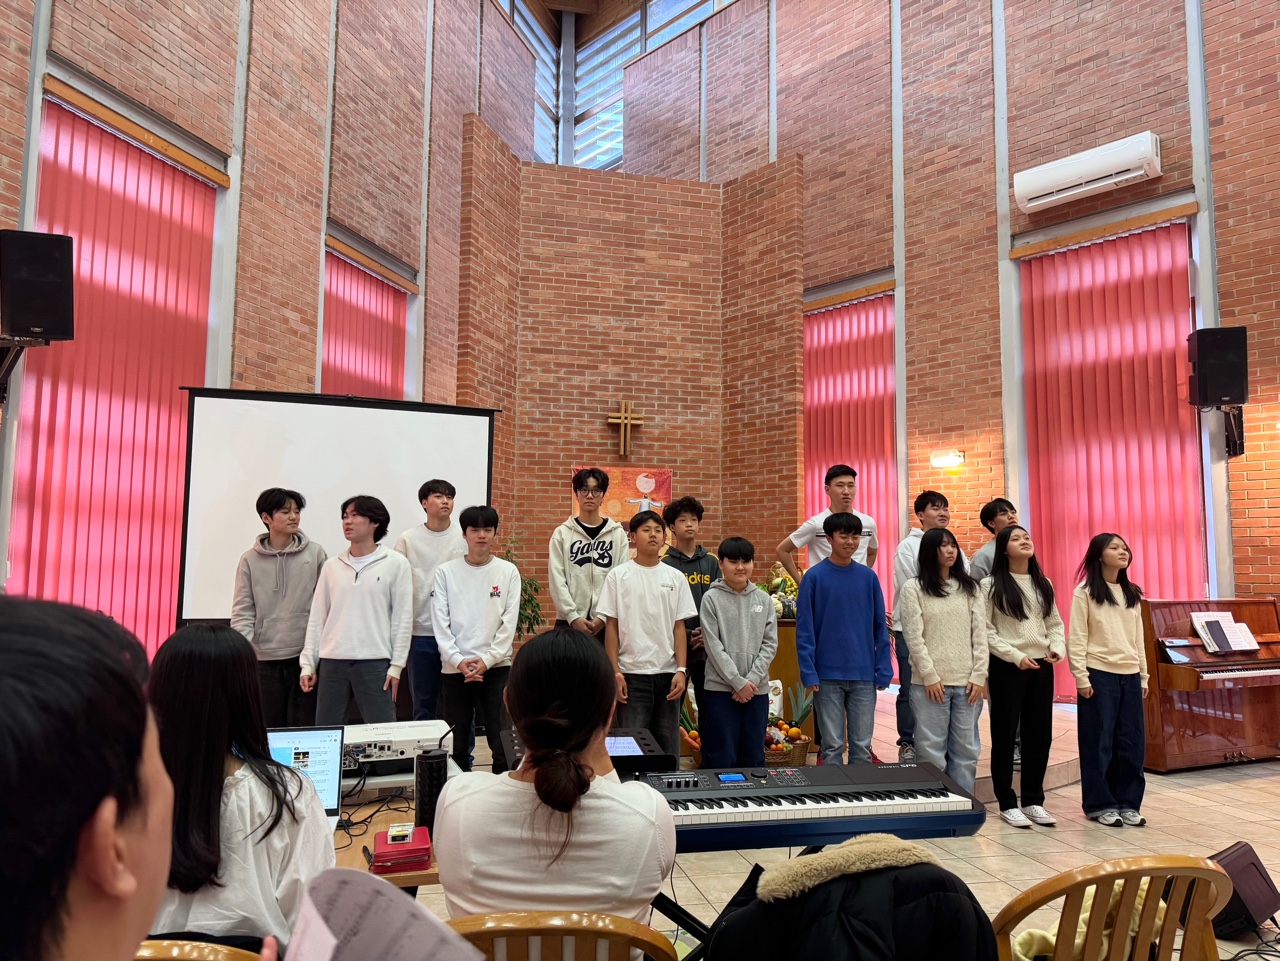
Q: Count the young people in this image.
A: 15